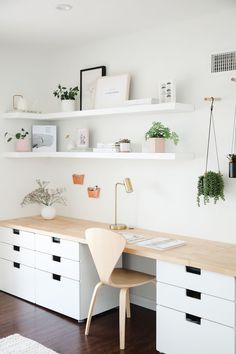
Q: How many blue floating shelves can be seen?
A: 0